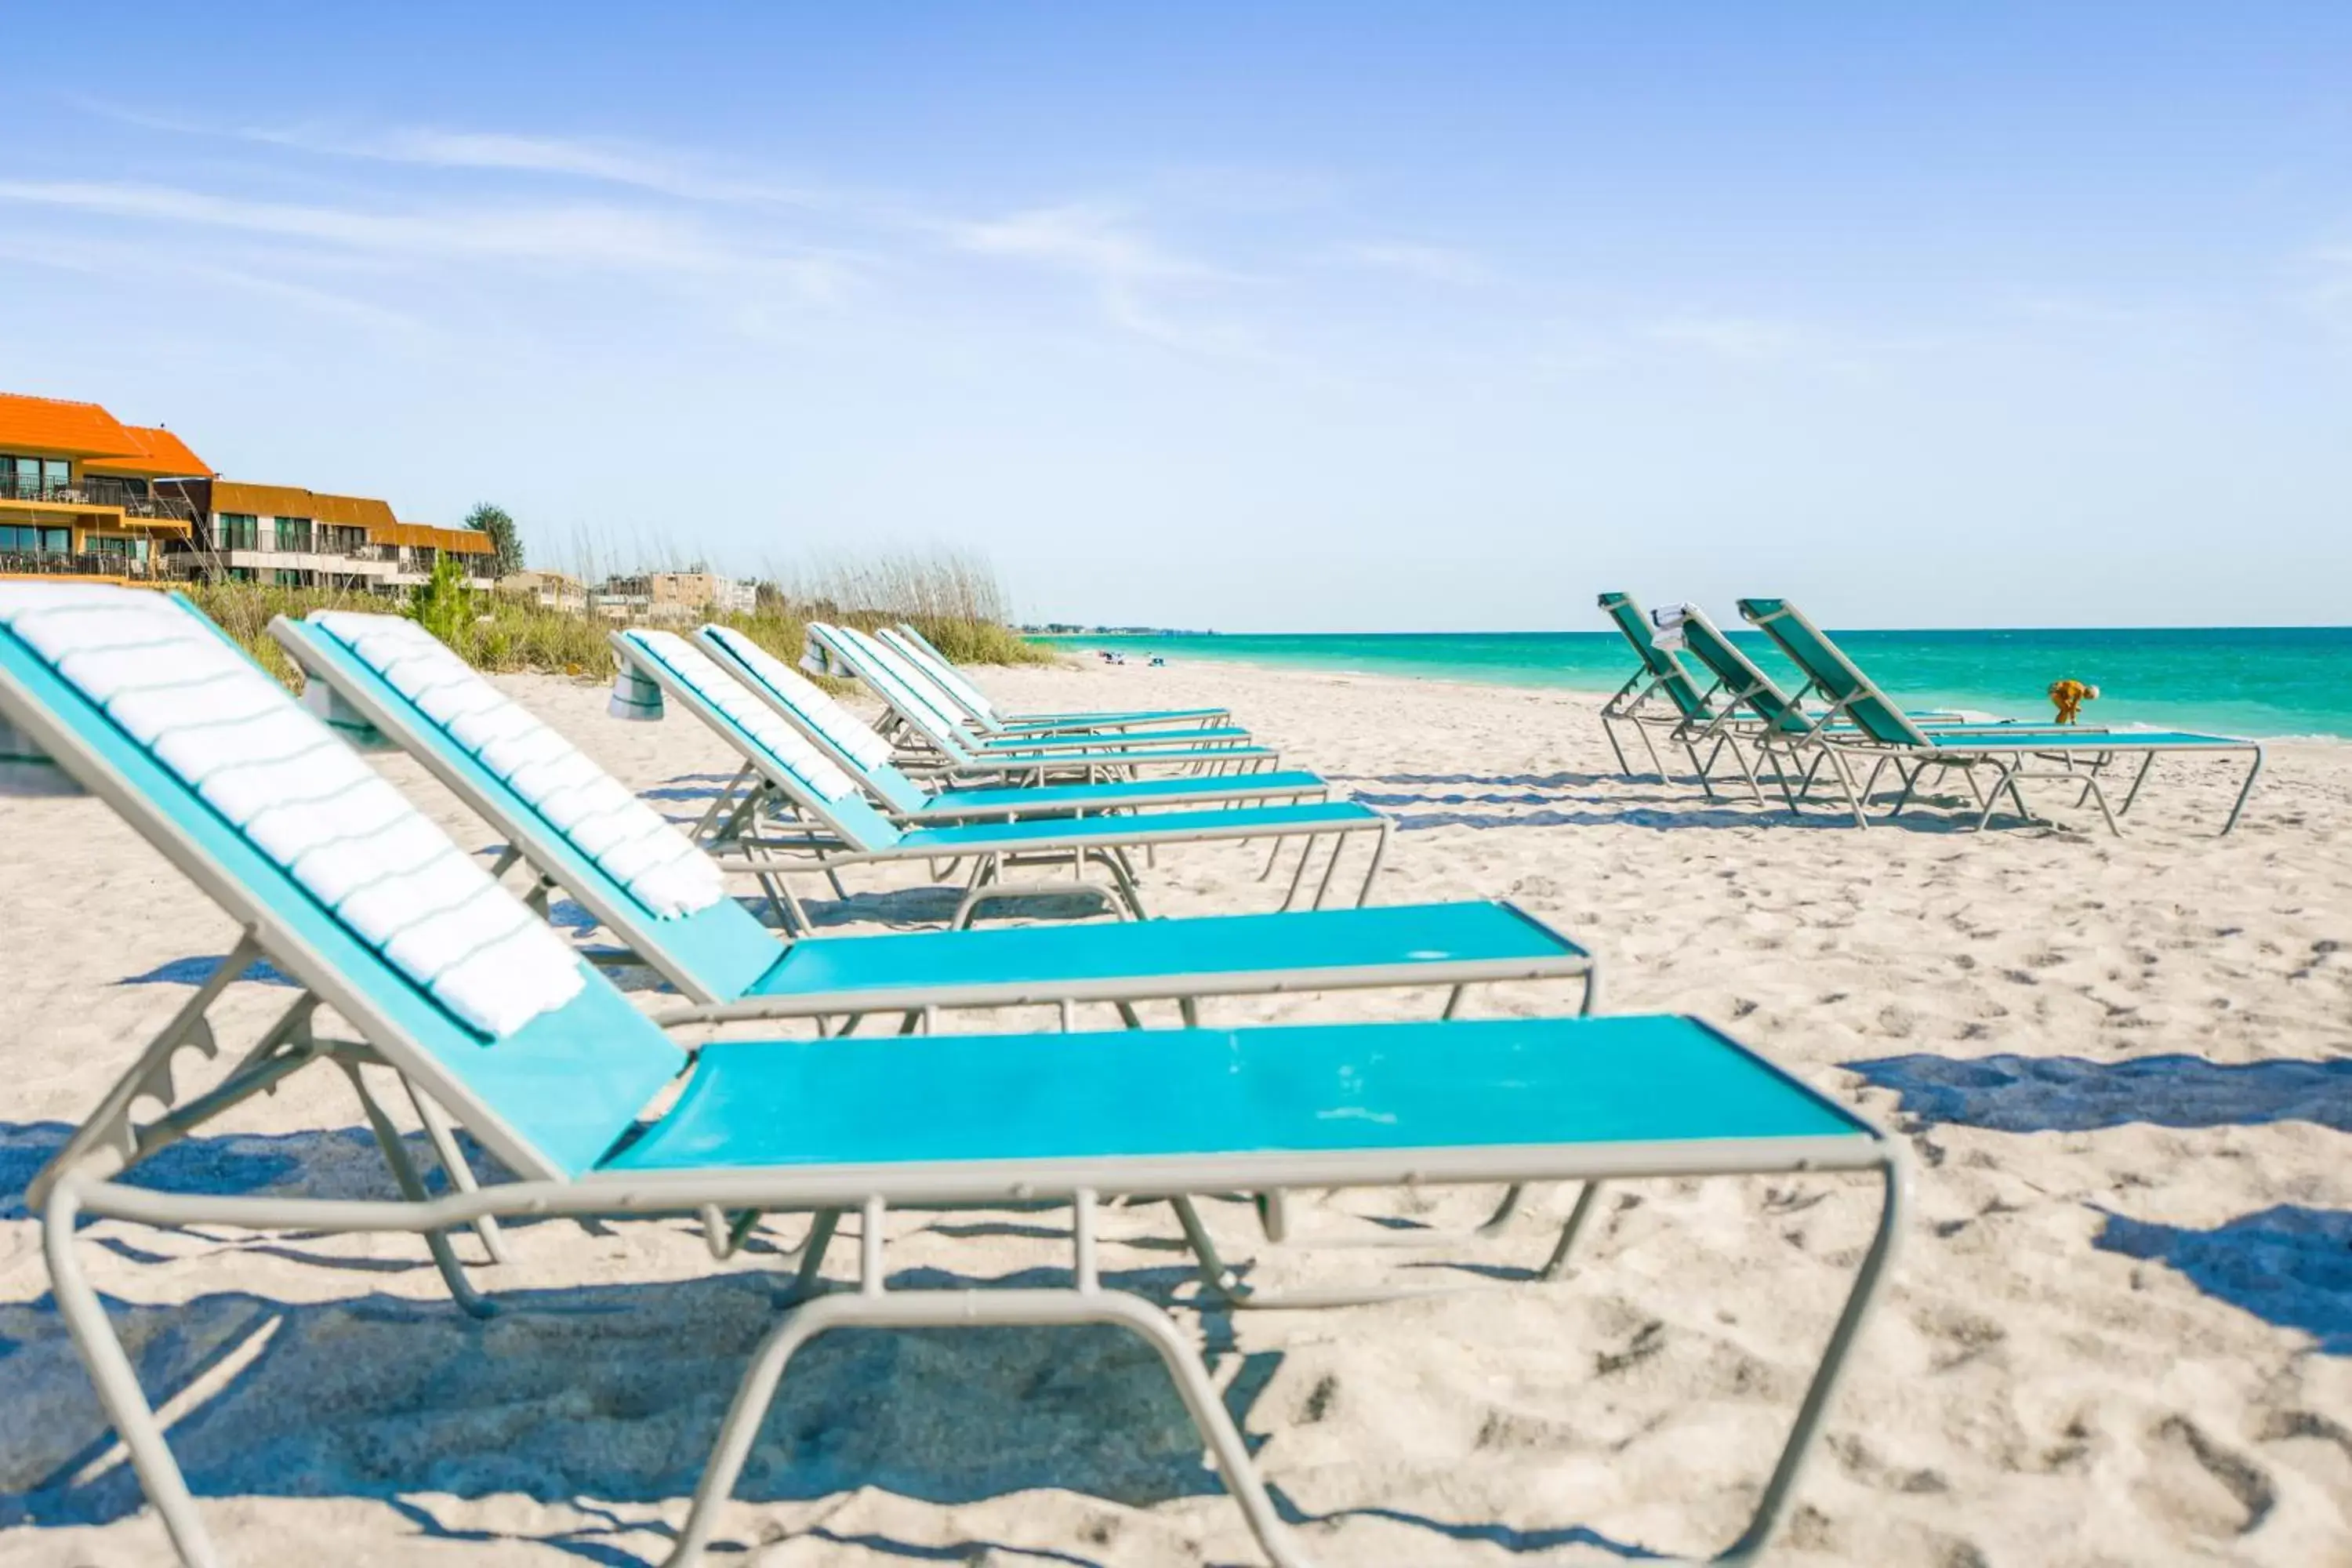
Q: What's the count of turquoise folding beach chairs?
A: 11